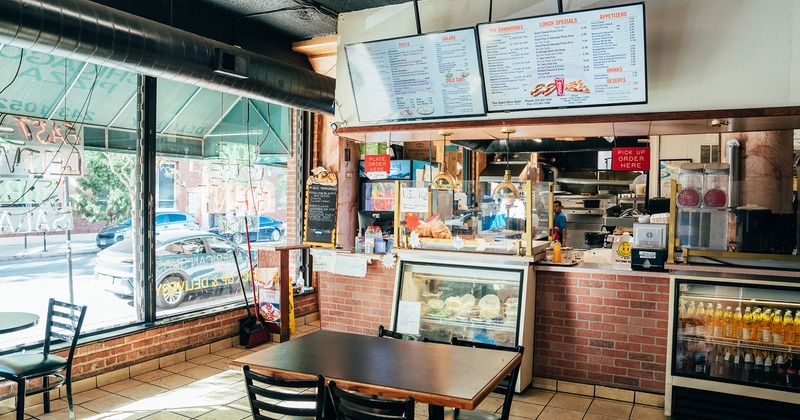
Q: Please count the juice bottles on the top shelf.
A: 13